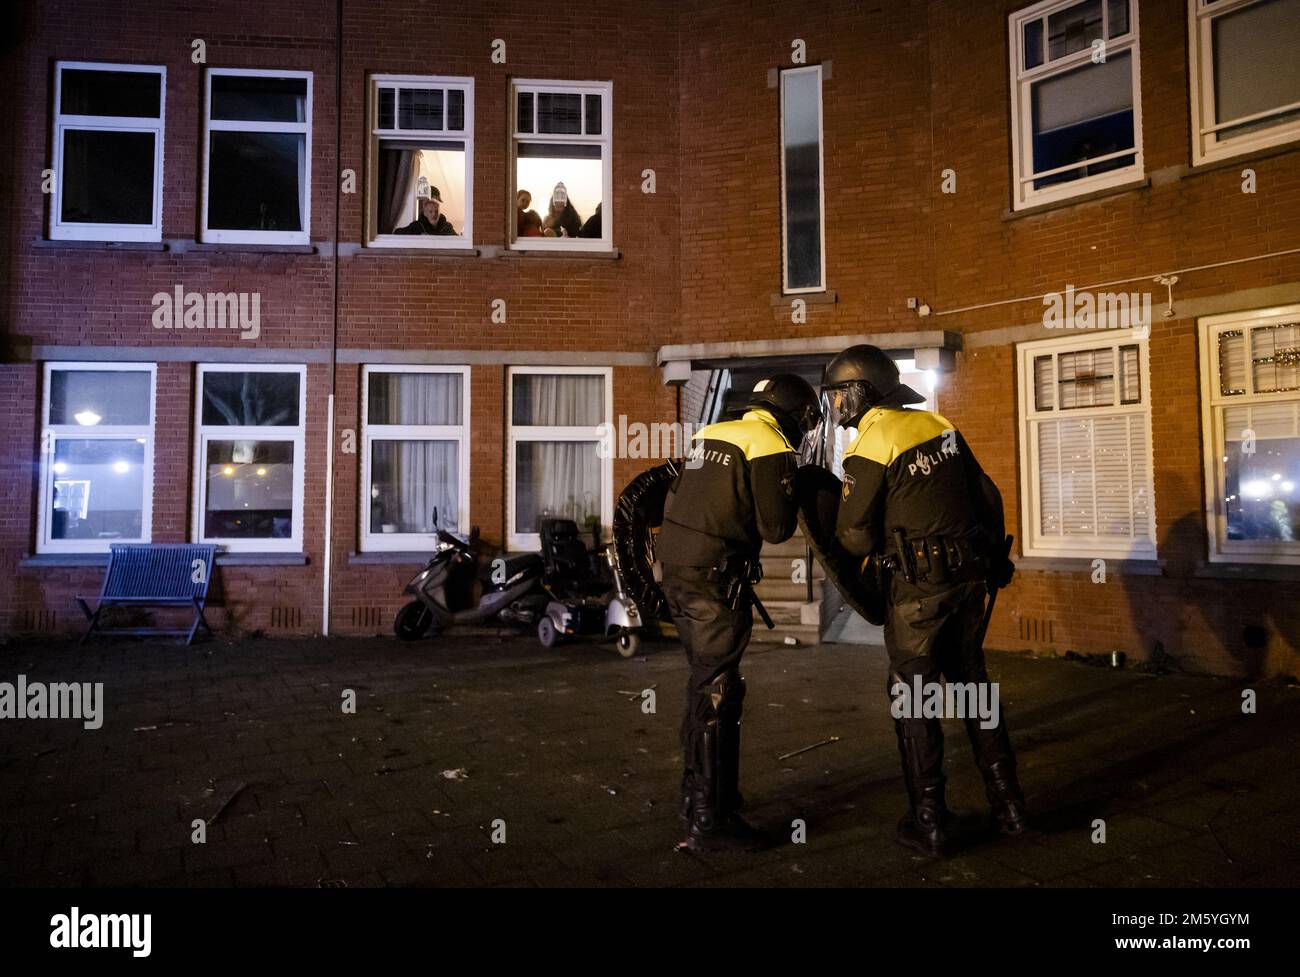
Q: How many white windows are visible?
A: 13